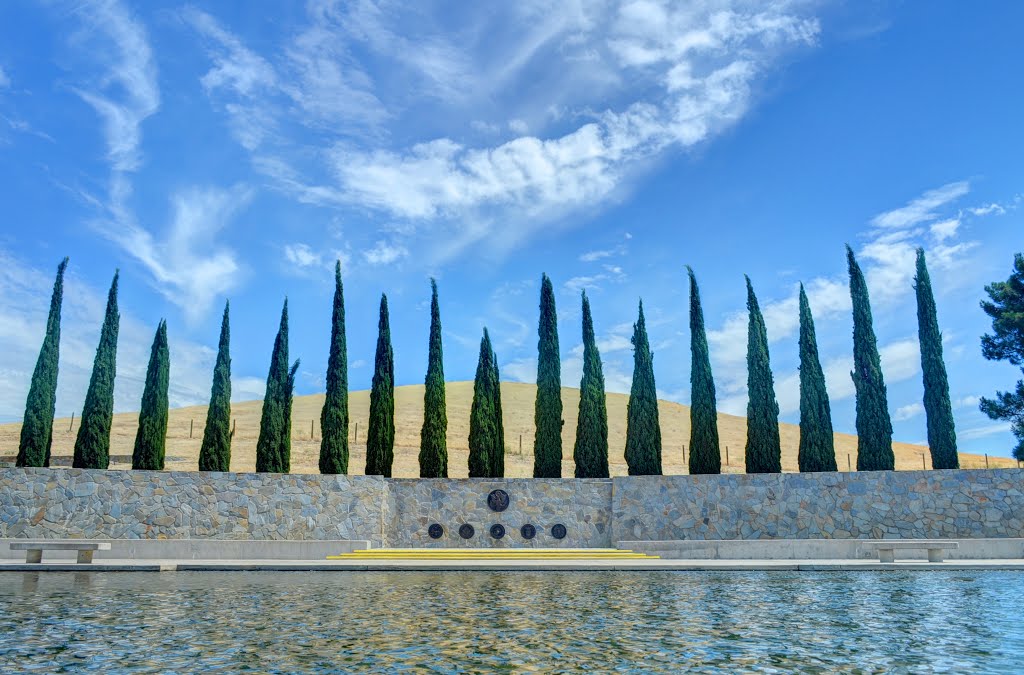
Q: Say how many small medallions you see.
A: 5